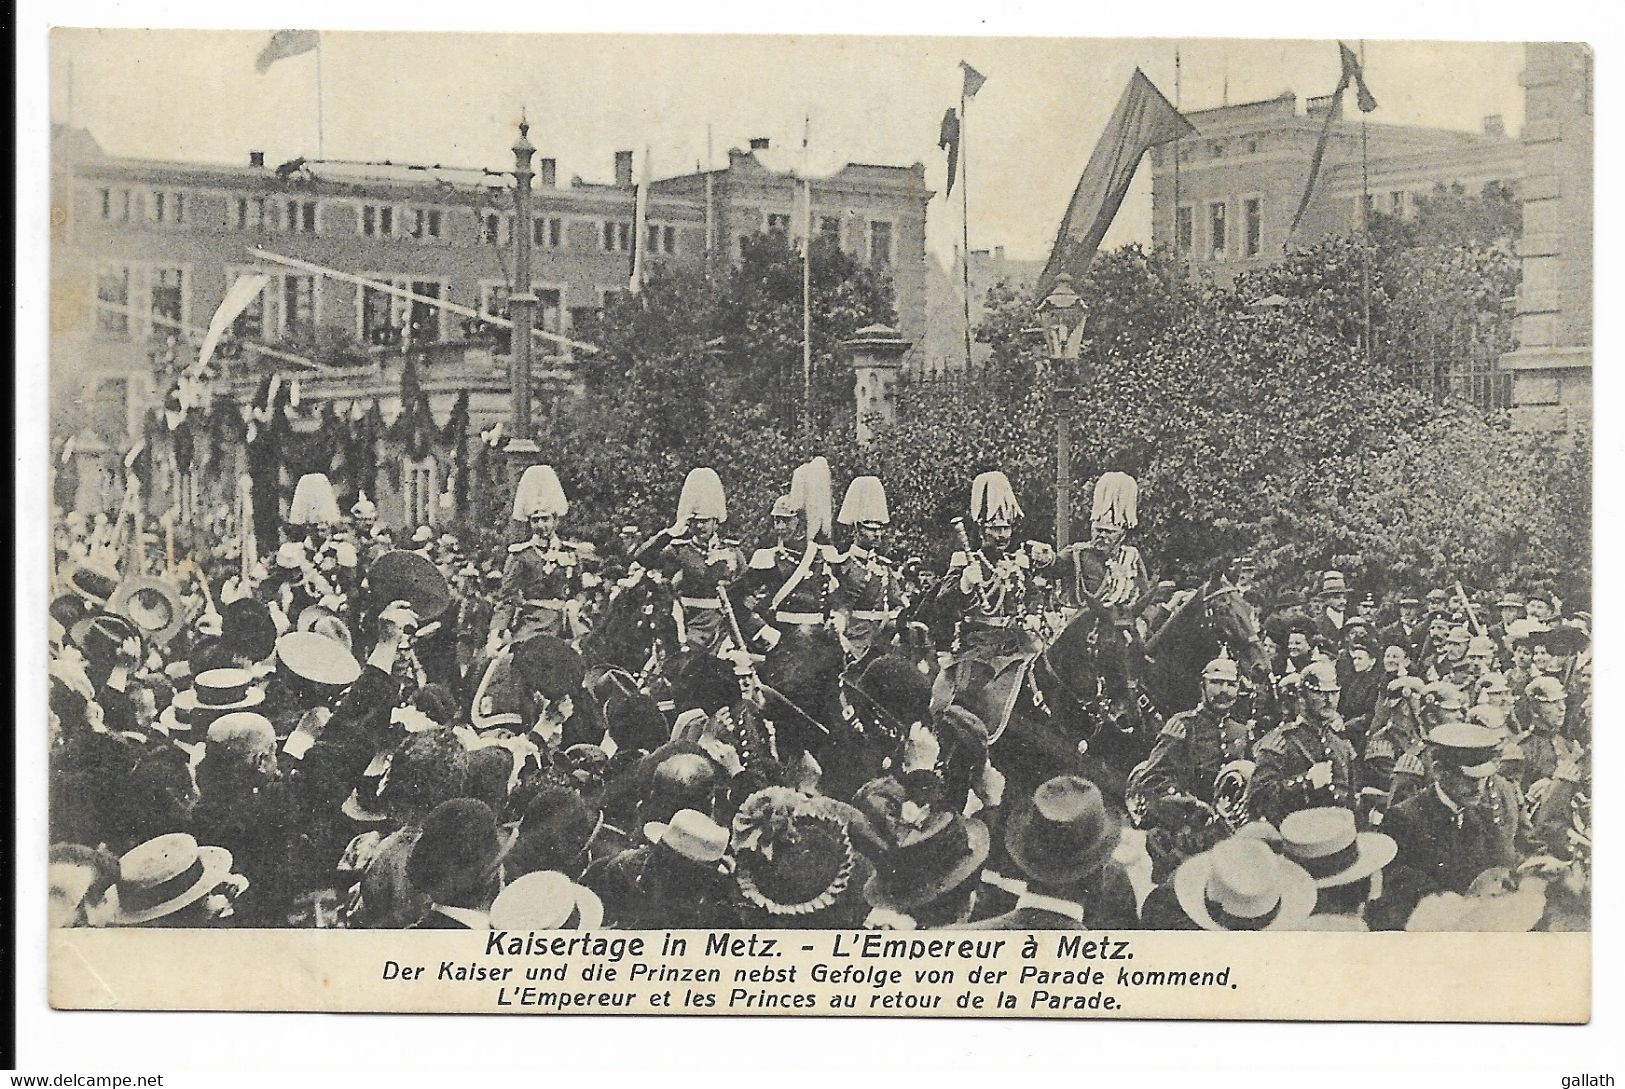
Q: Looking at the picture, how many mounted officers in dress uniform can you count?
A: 7